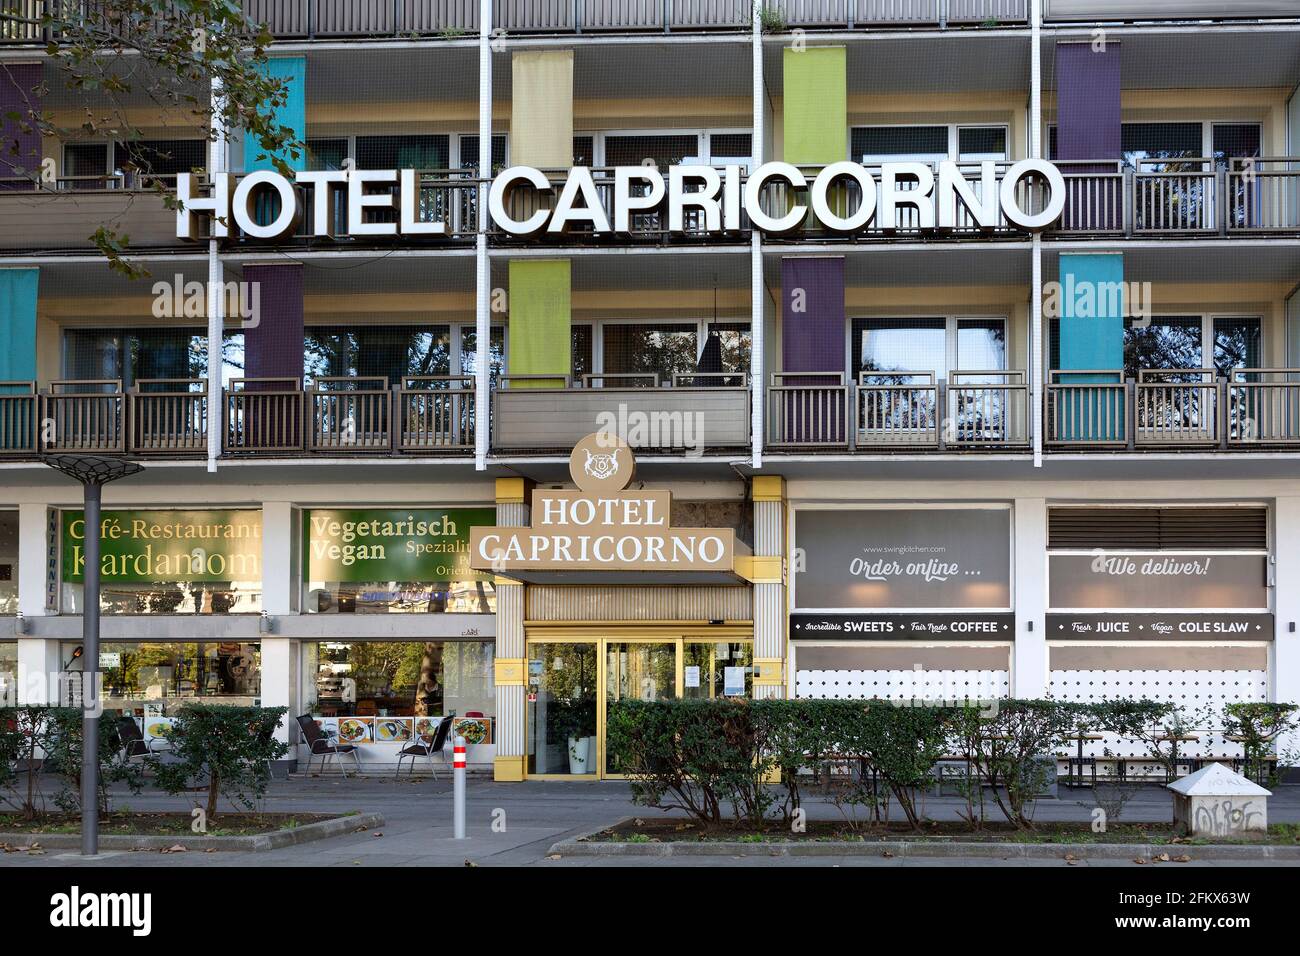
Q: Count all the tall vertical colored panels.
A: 10